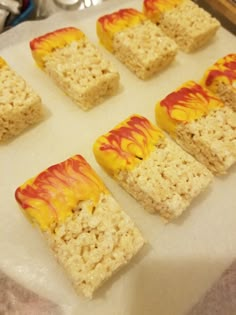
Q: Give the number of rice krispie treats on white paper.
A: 8